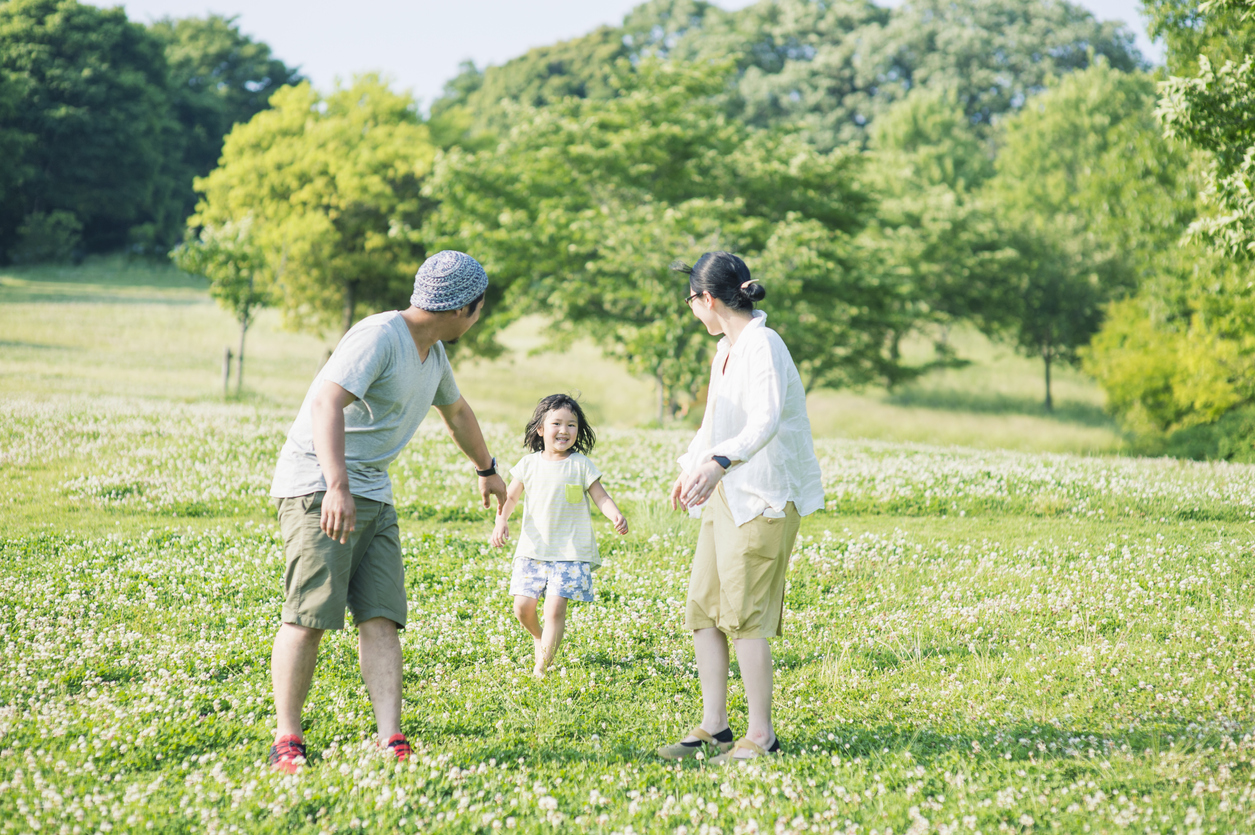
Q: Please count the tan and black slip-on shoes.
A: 2